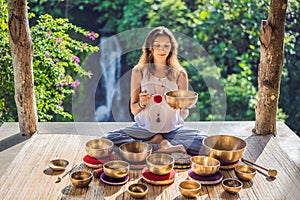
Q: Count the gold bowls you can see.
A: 13